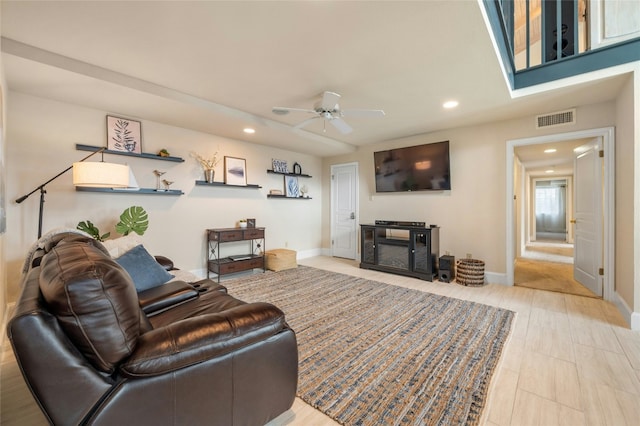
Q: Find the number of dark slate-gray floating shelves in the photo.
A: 5